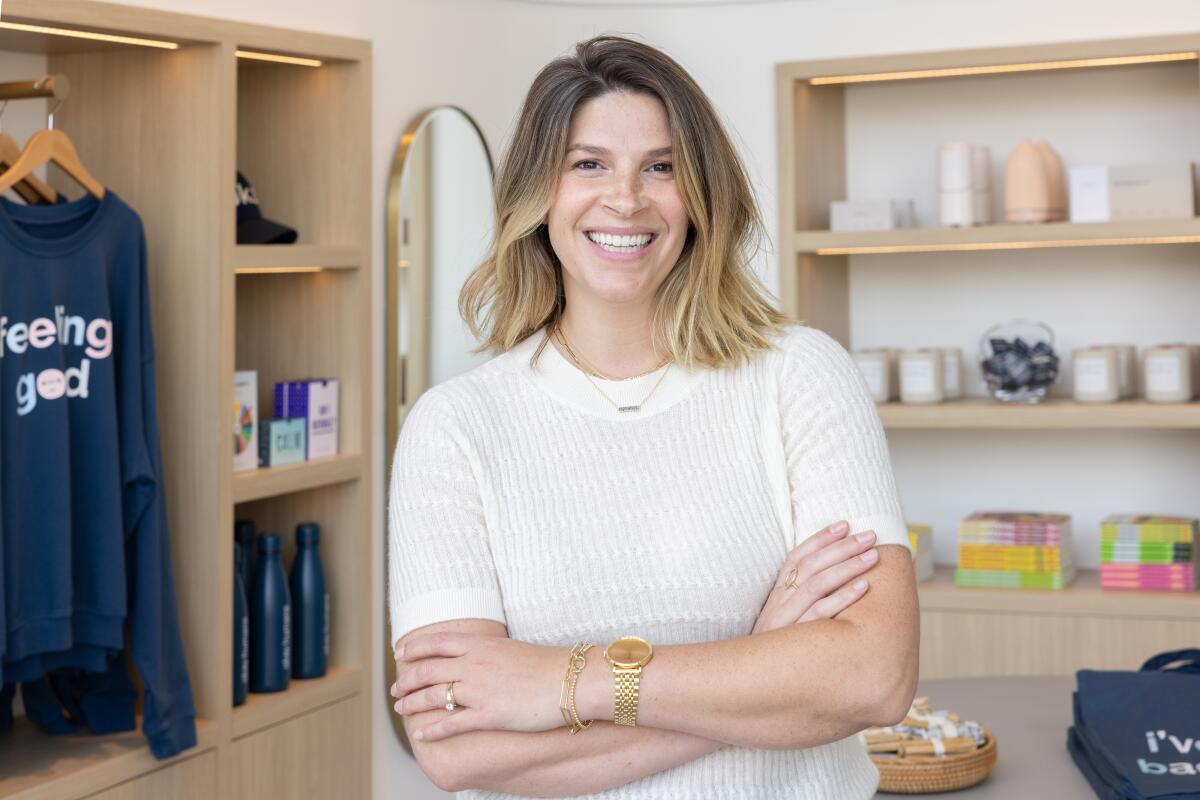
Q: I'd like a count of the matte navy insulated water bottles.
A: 4